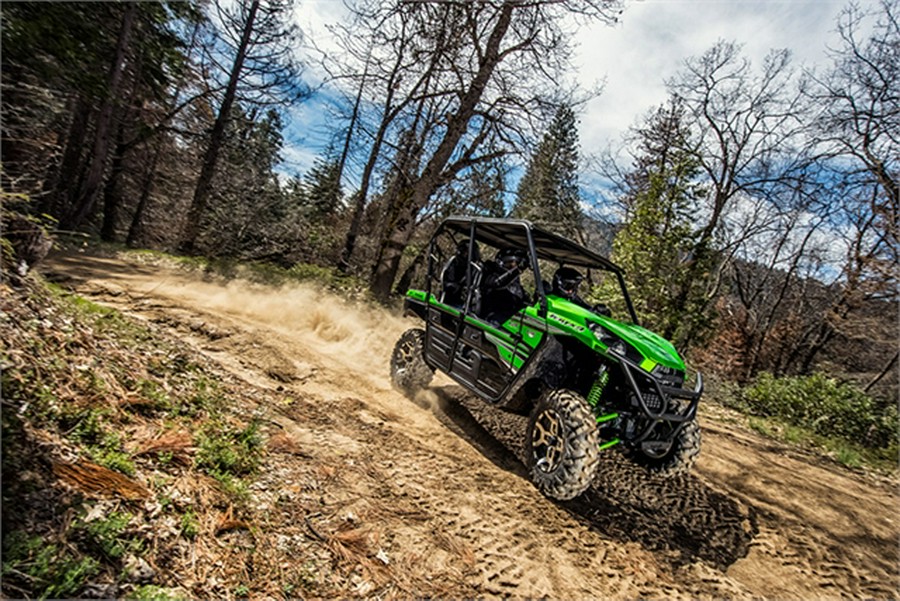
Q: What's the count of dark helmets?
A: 3